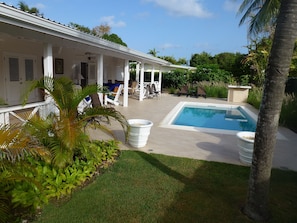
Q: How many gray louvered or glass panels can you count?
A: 2